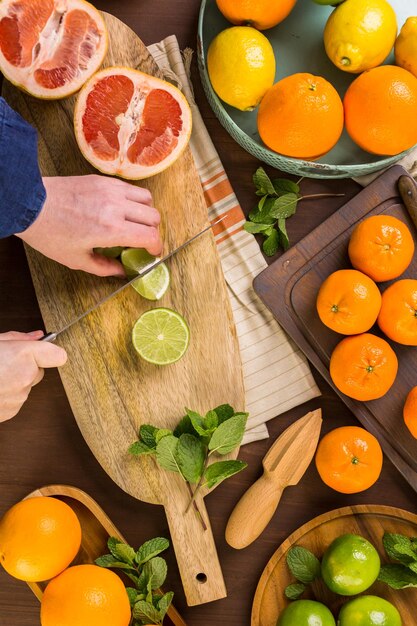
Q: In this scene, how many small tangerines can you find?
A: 6